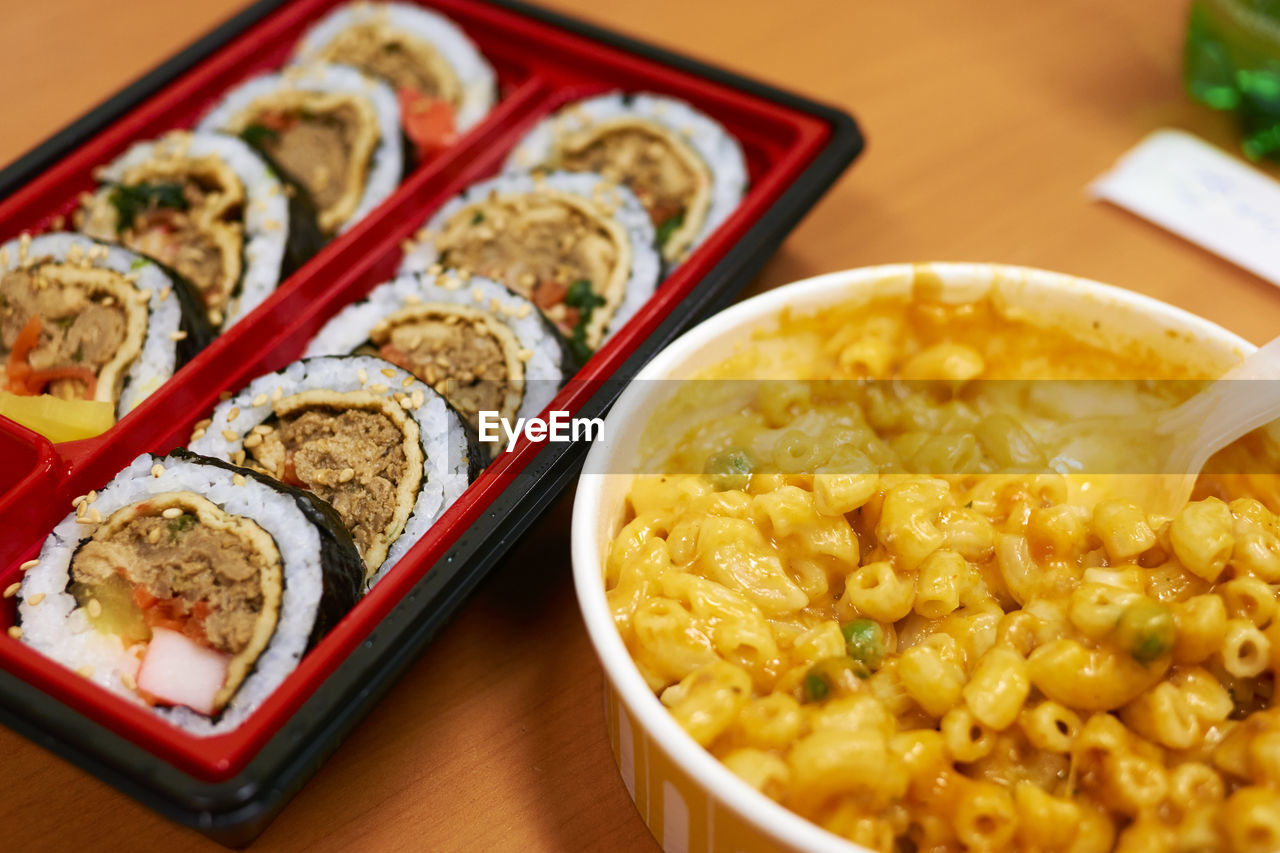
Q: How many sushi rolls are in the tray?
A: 9